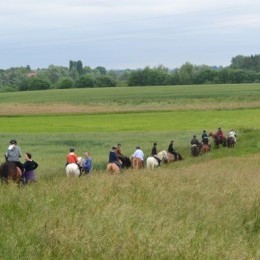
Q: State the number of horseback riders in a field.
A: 11